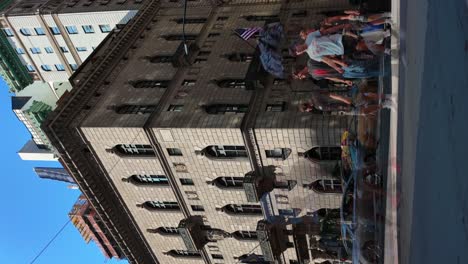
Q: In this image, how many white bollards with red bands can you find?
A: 0